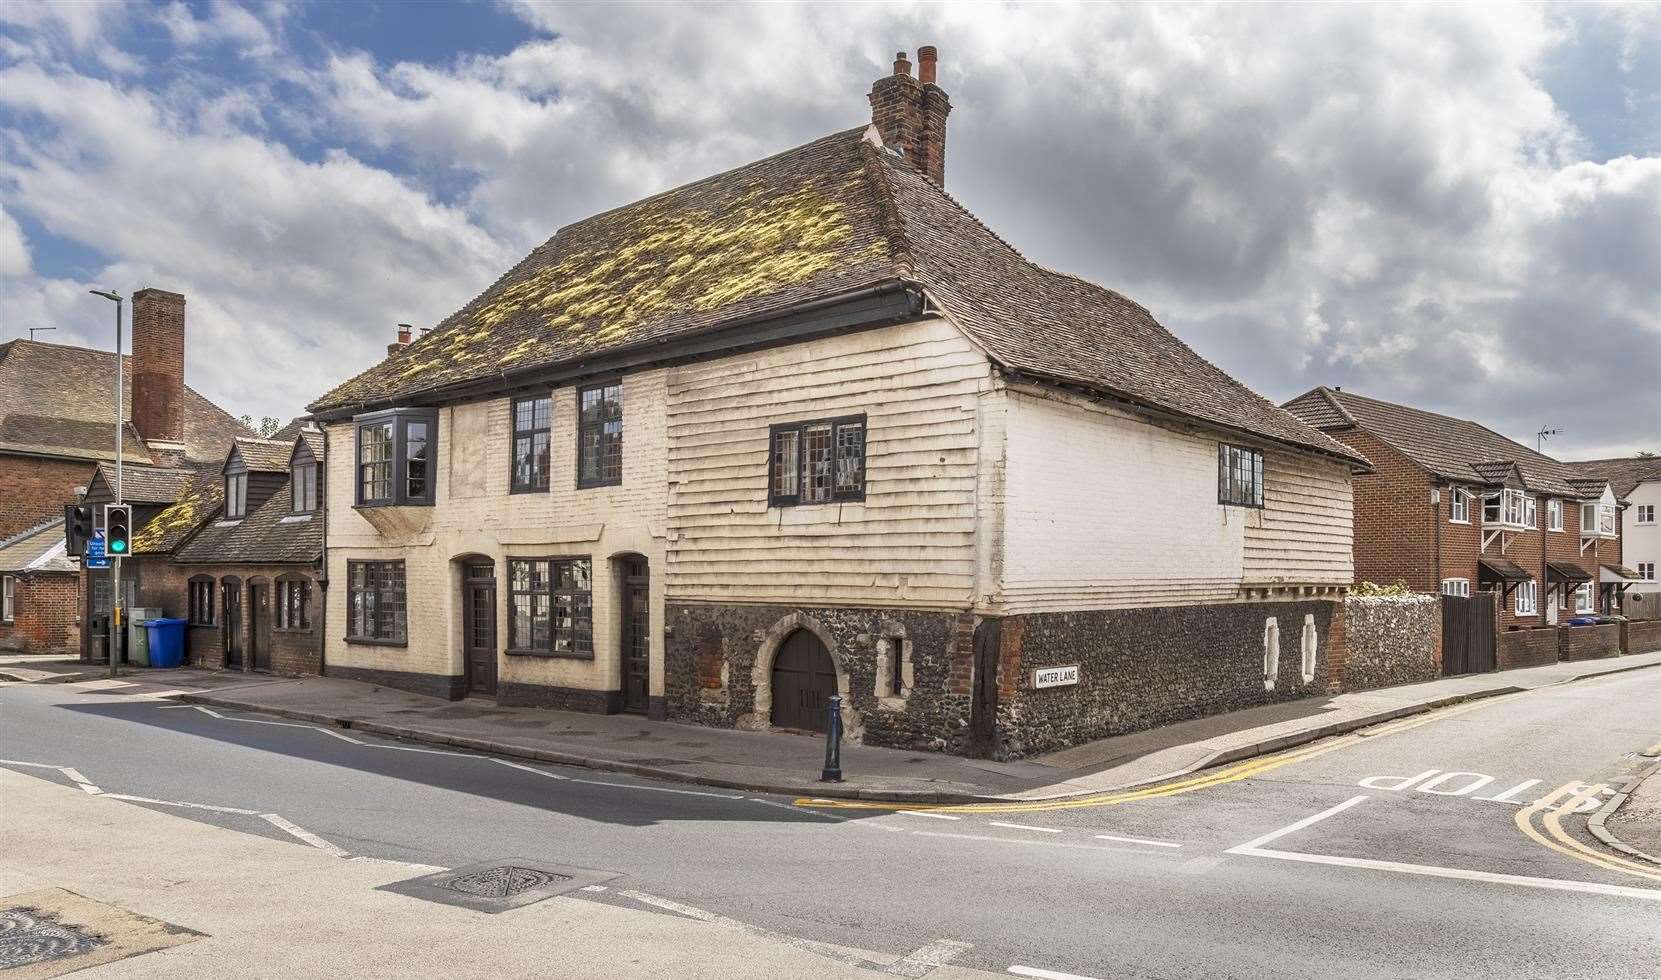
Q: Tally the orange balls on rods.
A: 0